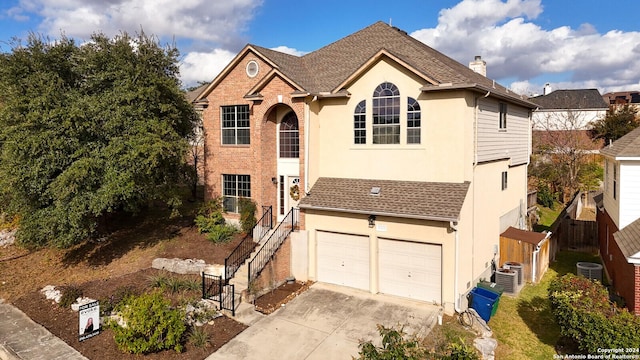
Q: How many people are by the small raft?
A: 0